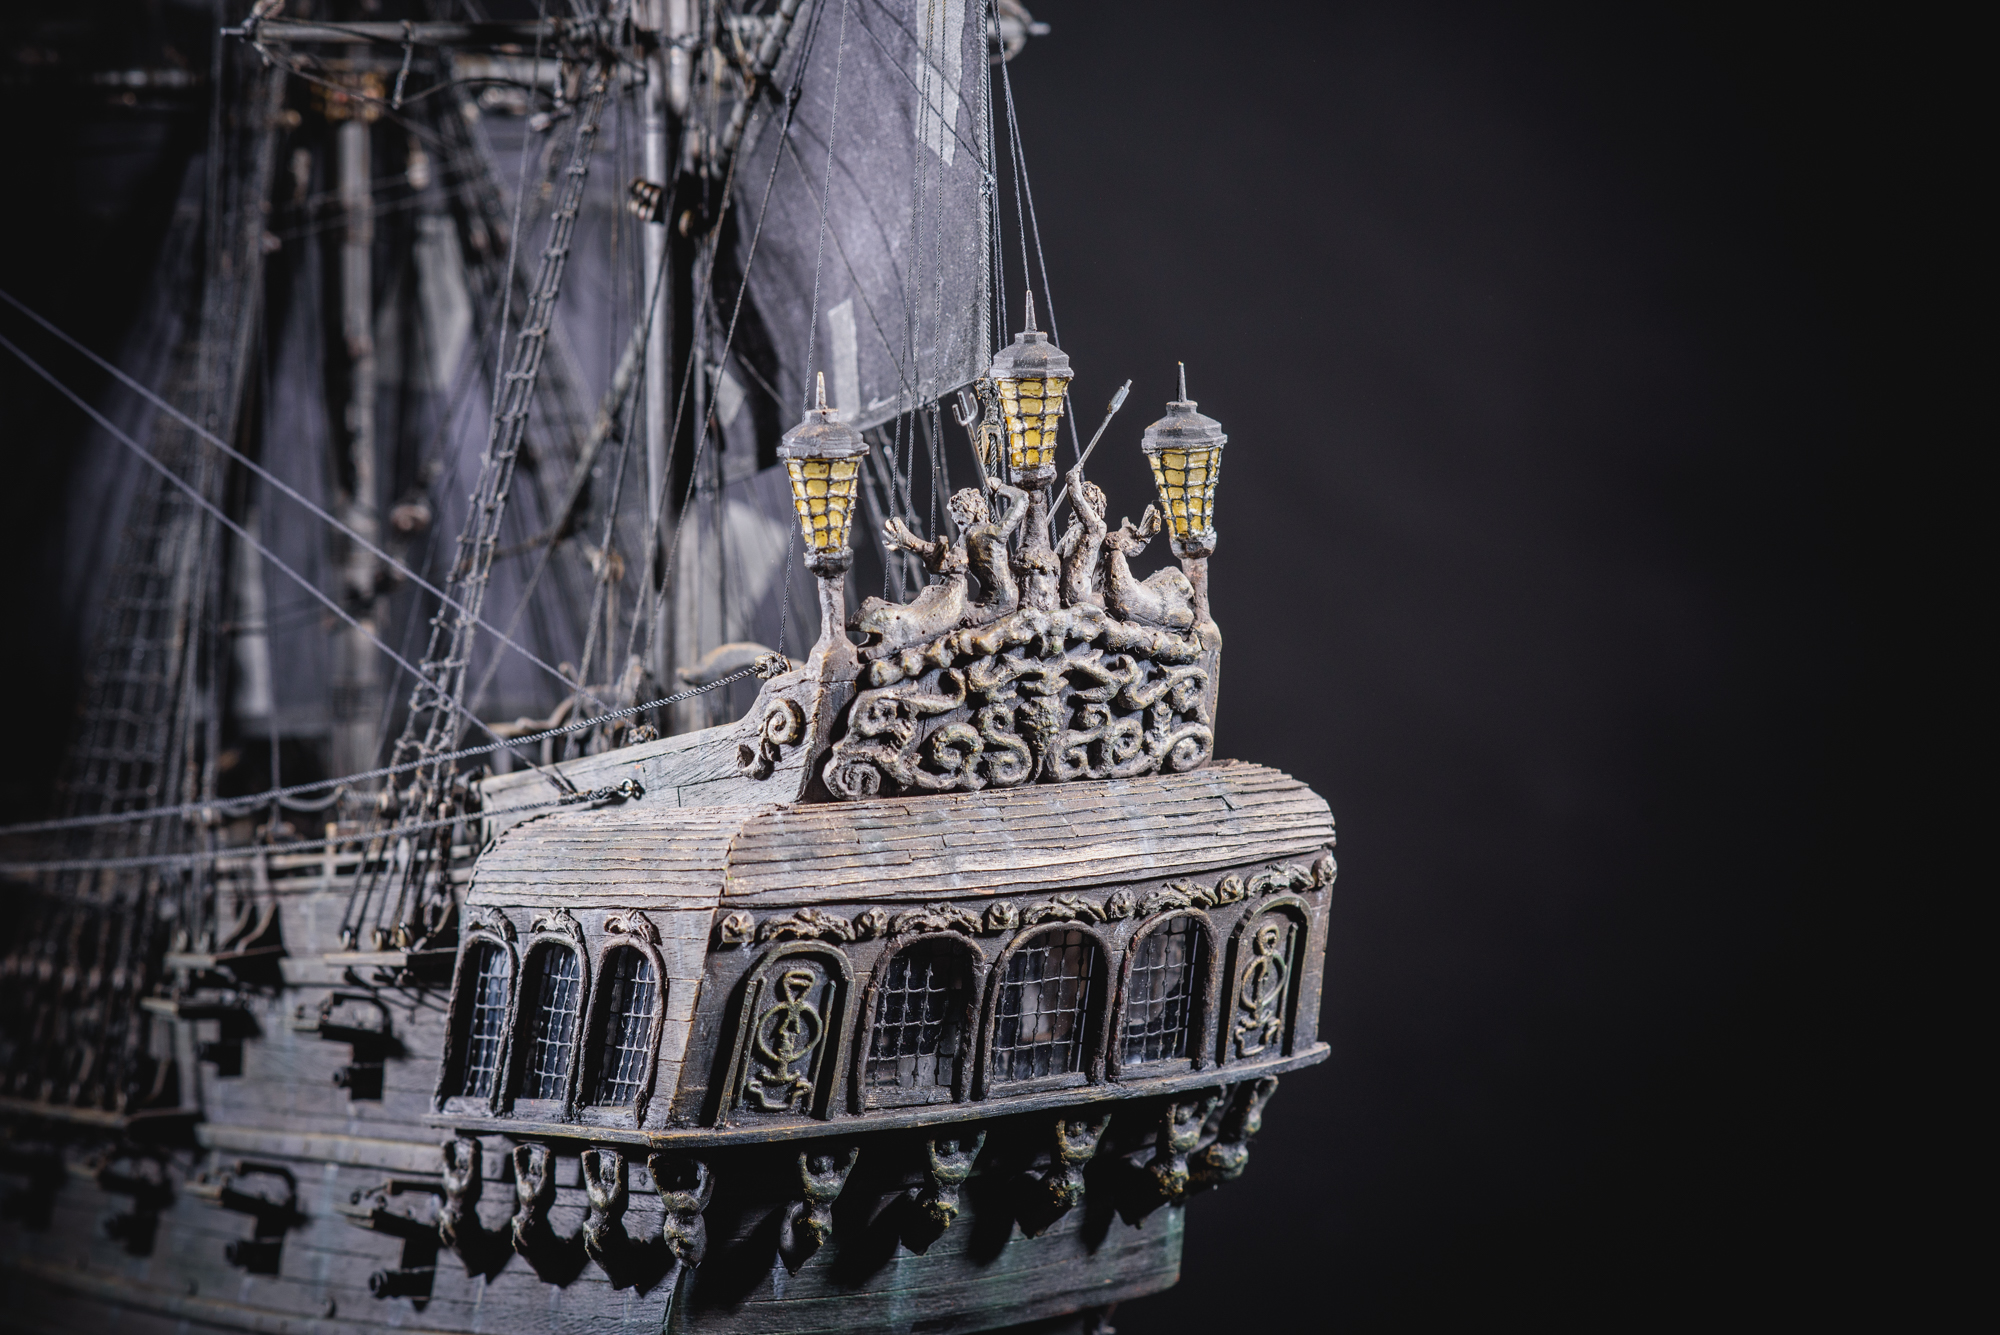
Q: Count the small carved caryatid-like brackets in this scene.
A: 9